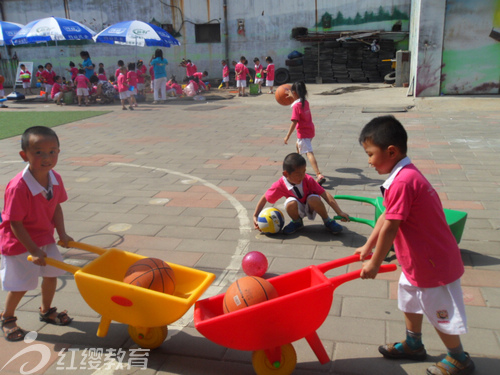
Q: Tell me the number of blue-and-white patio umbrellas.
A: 3